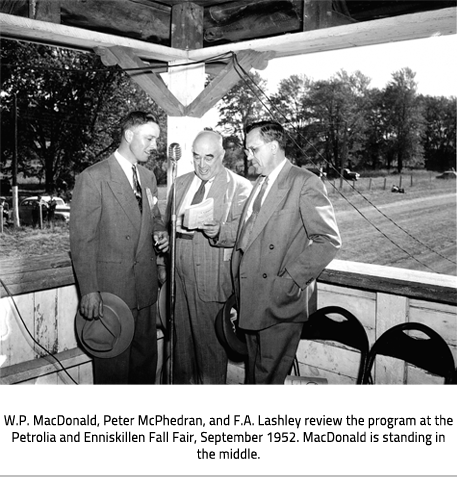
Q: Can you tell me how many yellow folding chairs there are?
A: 0